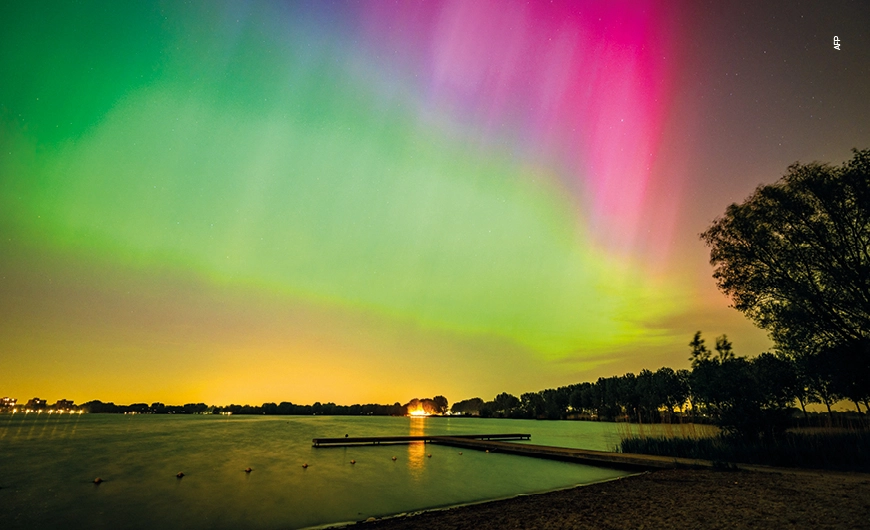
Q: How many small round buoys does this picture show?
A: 9